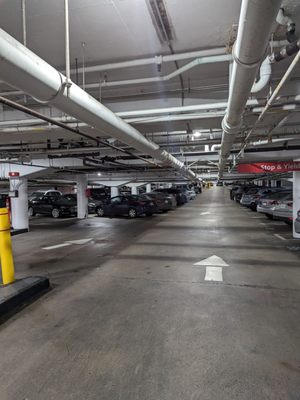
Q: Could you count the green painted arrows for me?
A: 0